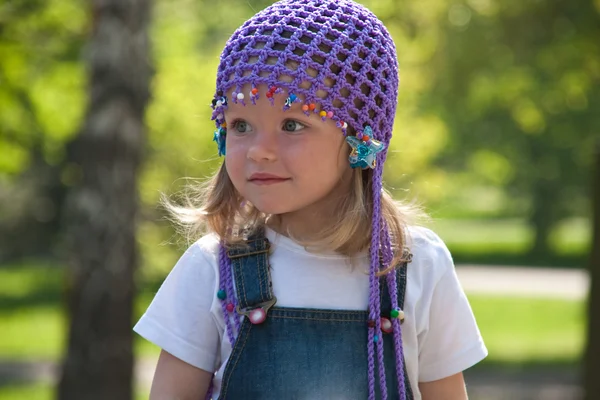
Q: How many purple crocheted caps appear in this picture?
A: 1